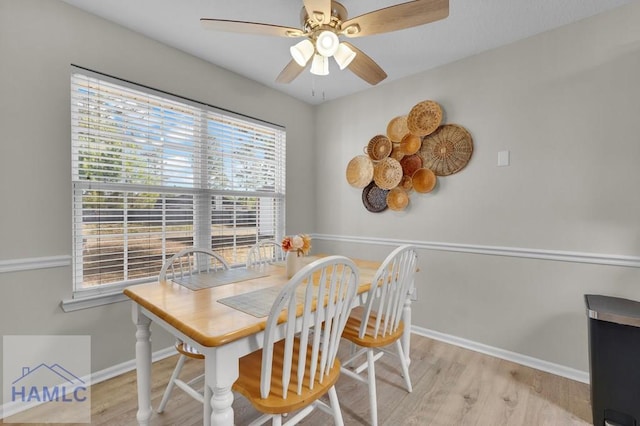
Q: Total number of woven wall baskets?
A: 13